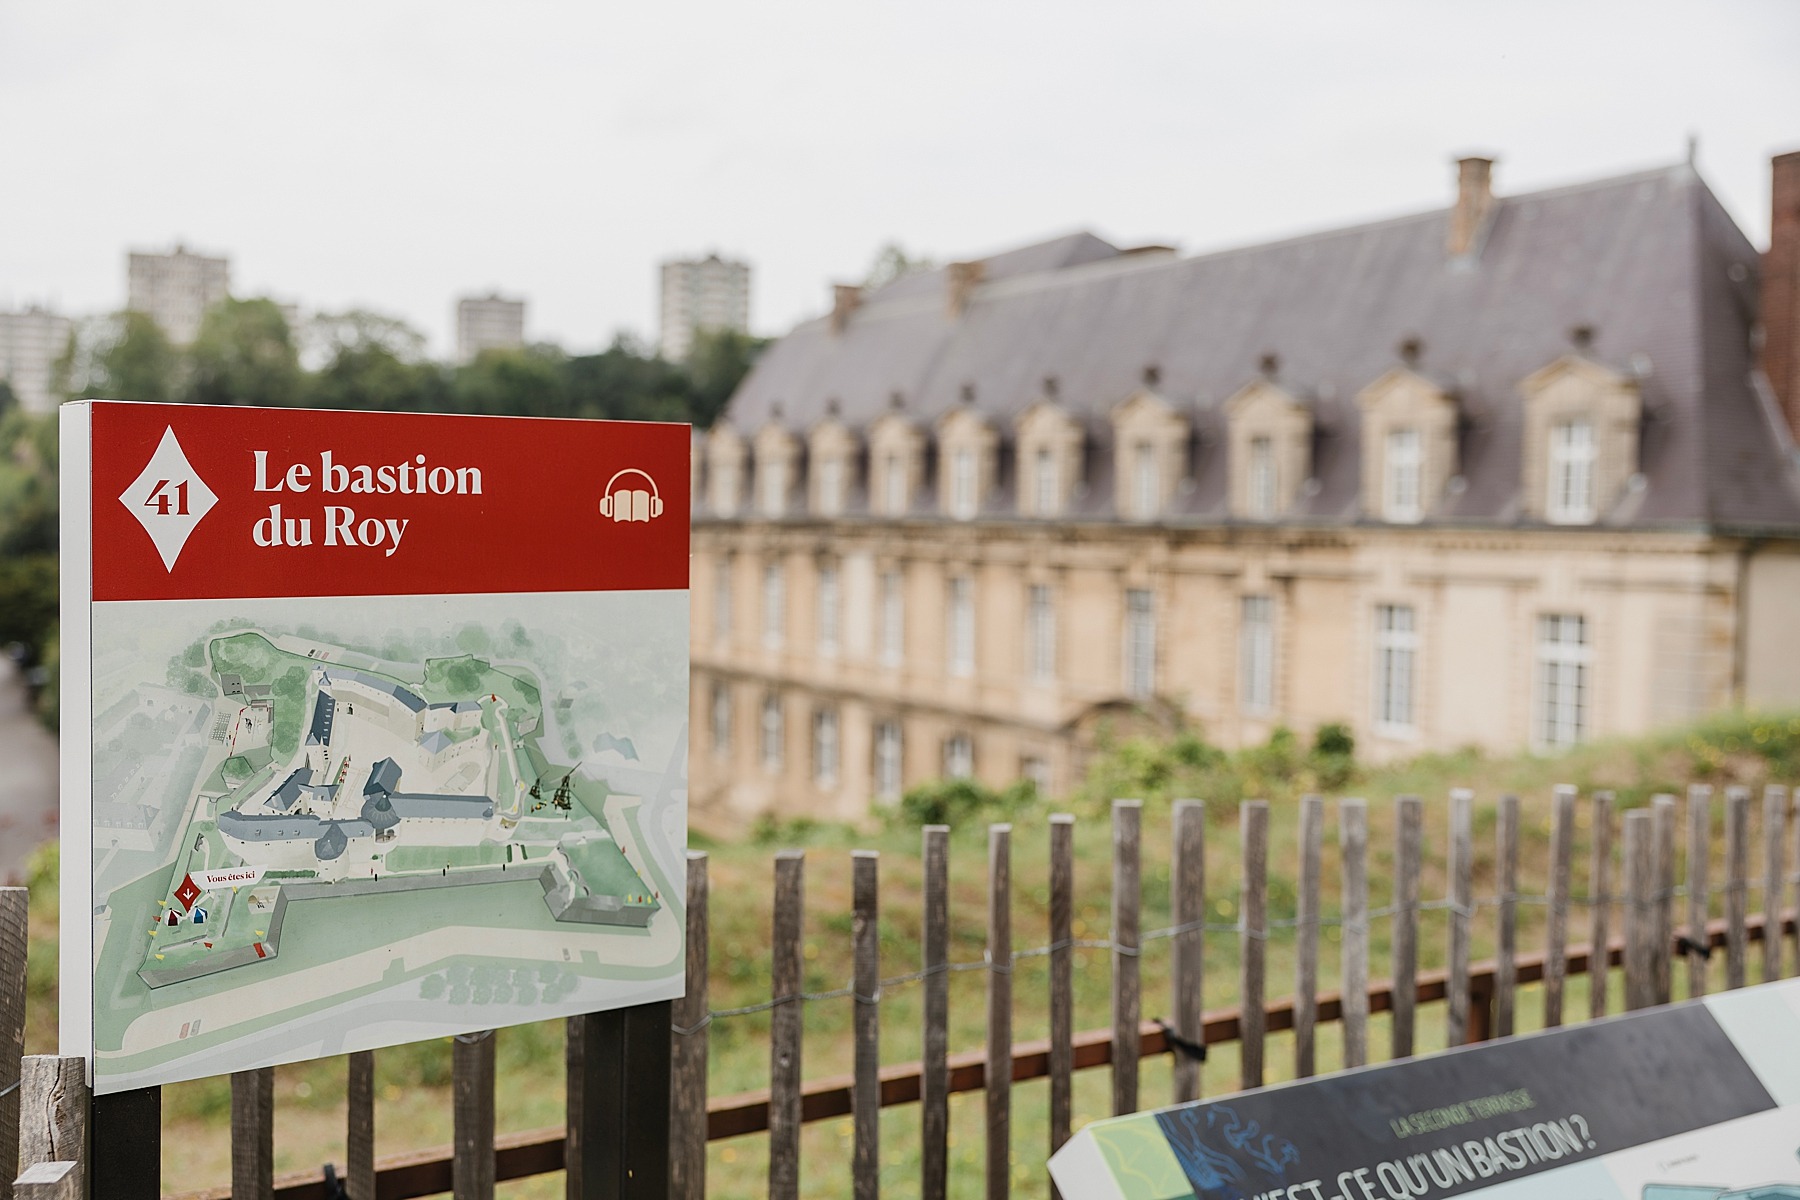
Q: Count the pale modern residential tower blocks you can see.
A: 4